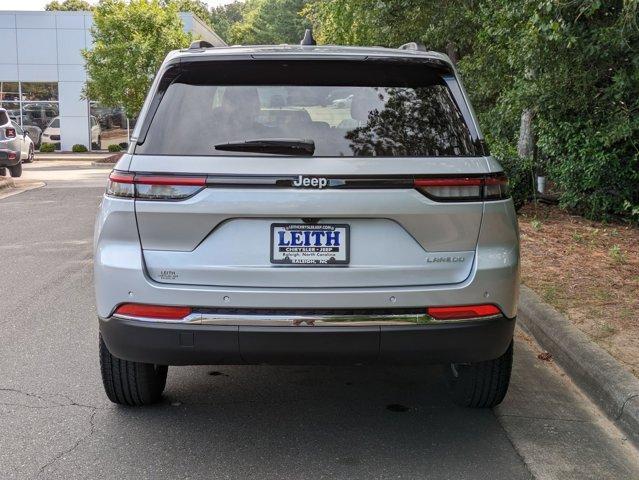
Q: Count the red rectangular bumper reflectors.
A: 2